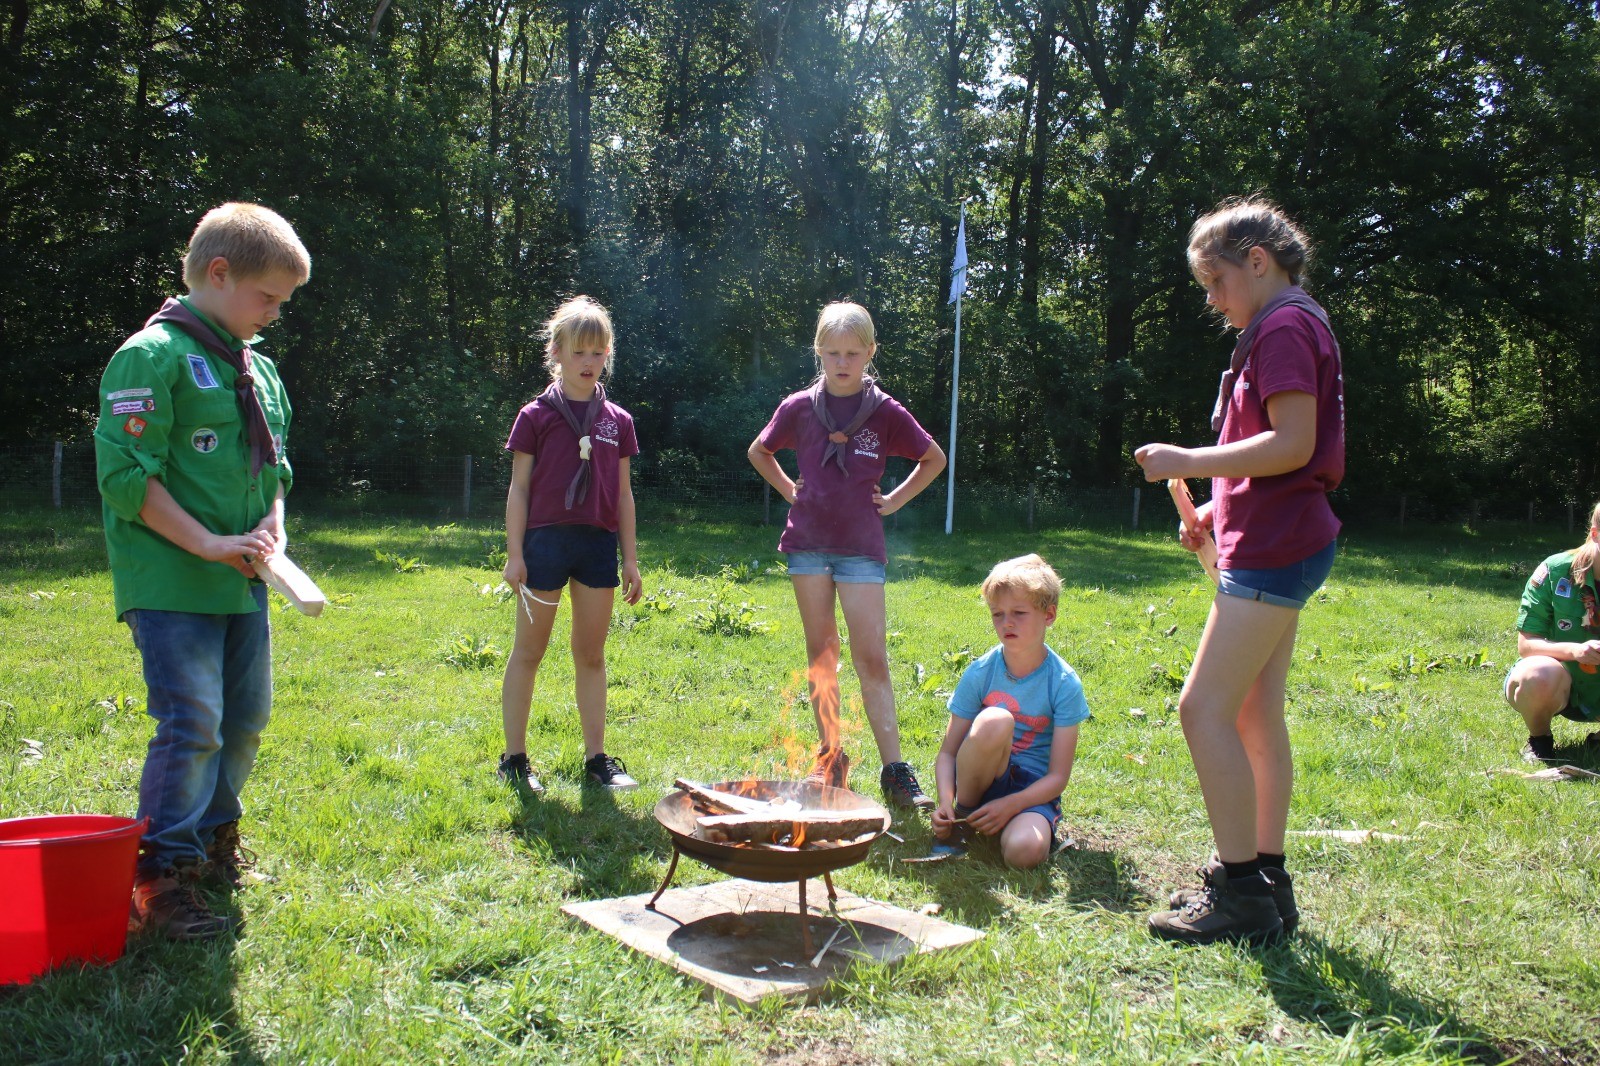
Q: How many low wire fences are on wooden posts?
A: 1